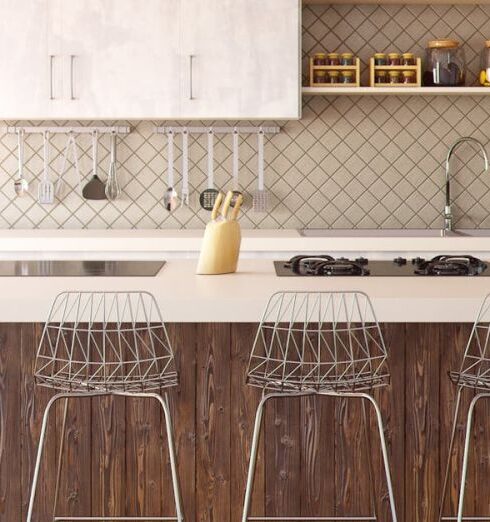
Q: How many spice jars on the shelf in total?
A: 12